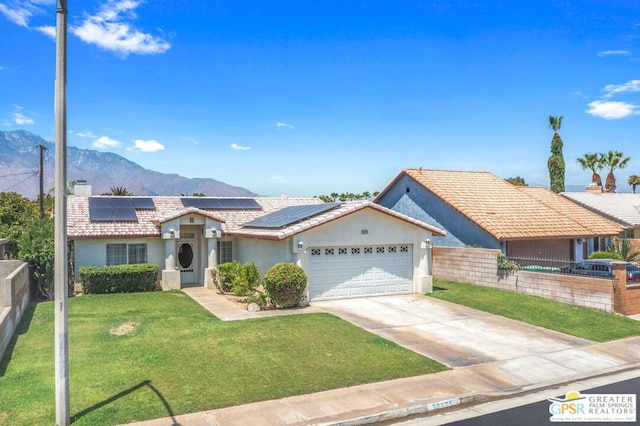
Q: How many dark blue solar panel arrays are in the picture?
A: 3